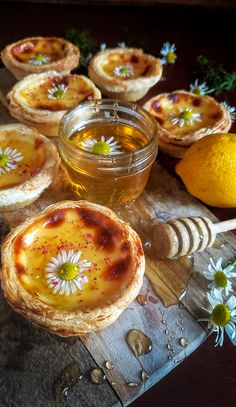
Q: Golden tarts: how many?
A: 6